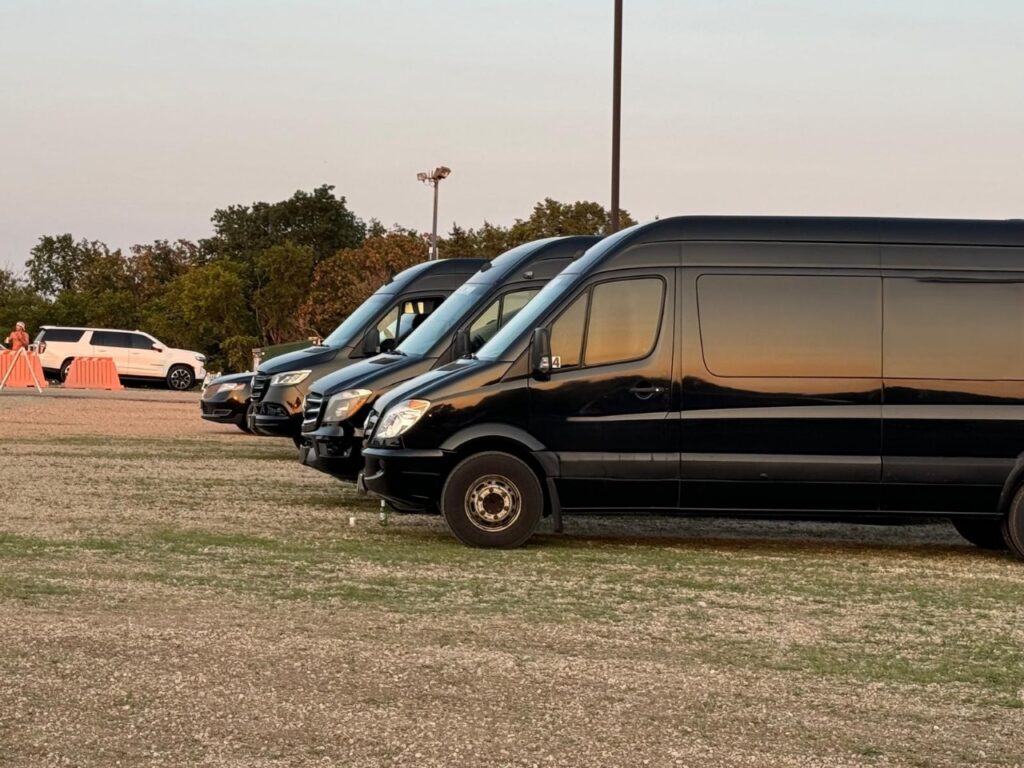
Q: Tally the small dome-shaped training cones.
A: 0